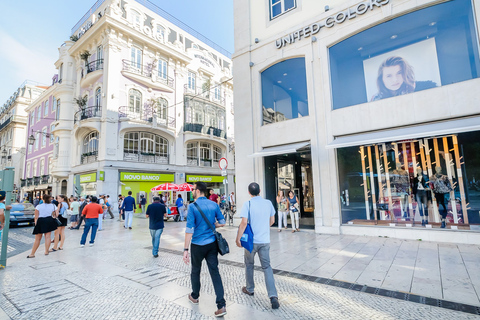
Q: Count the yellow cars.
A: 0